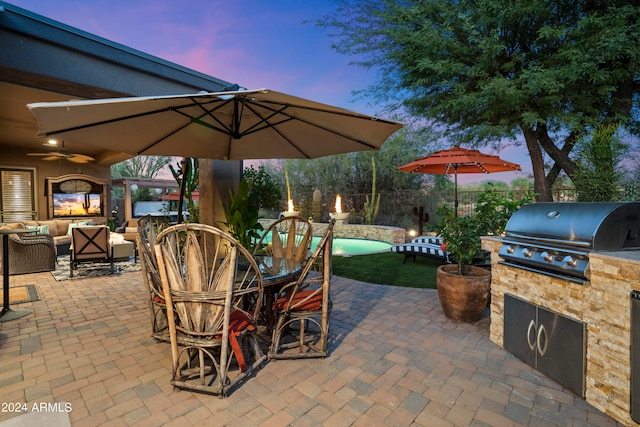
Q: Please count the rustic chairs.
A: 4